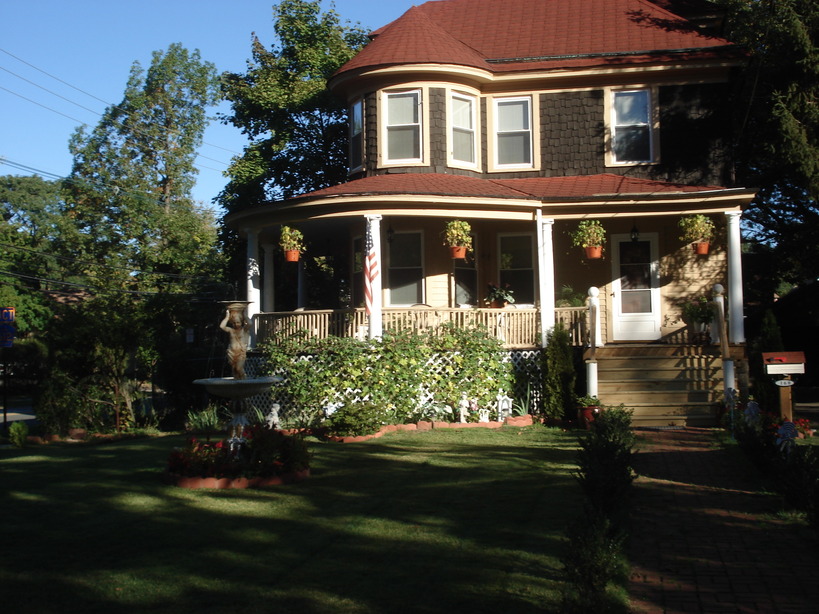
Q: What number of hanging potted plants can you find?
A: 4